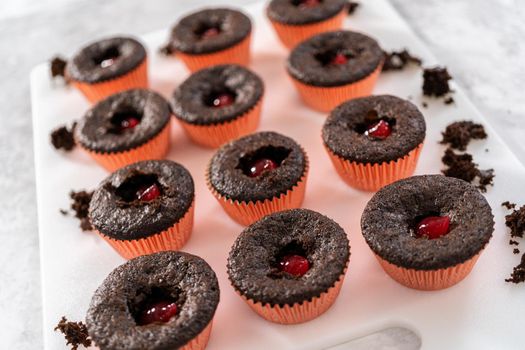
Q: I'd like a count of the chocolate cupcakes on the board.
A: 12